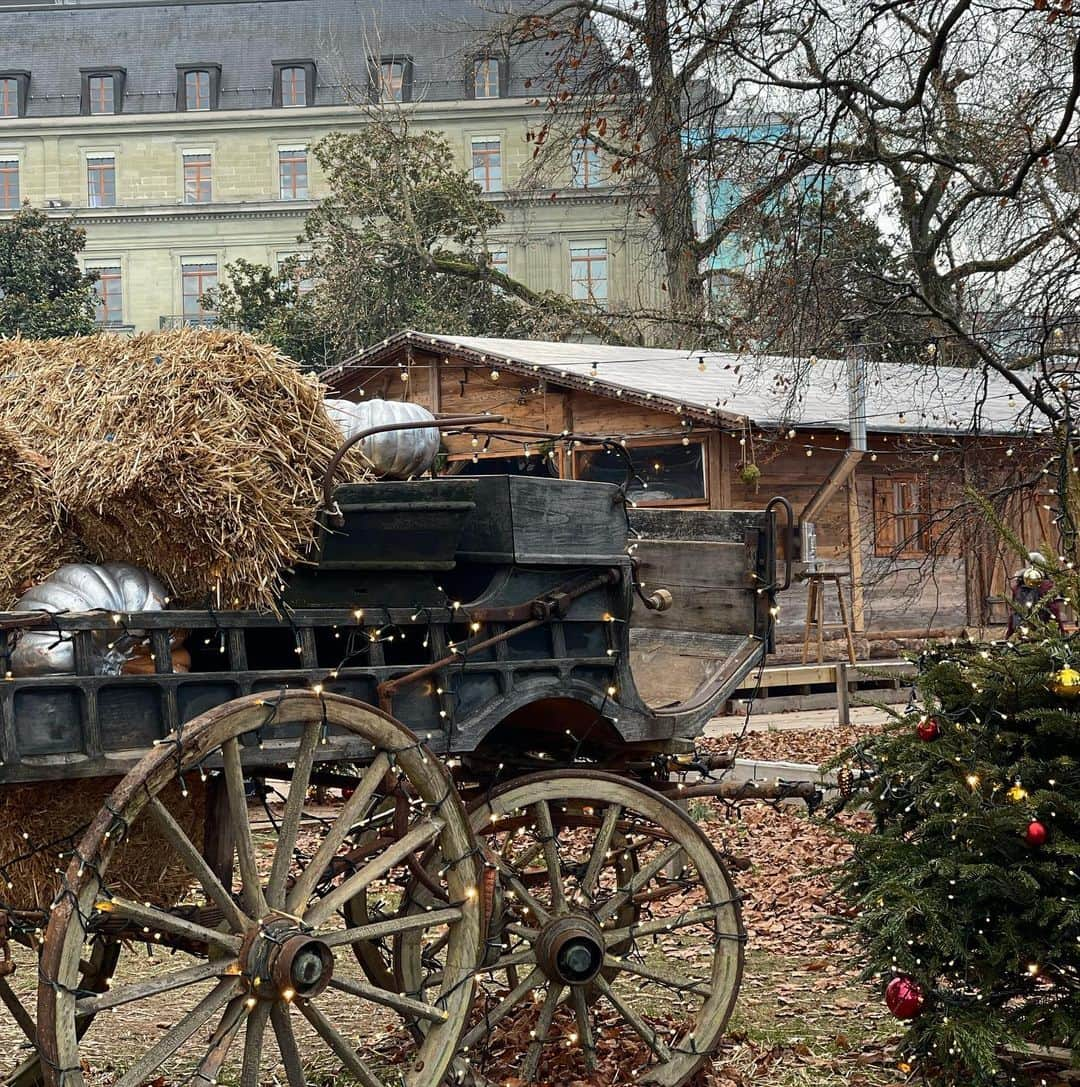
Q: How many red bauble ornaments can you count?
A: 3